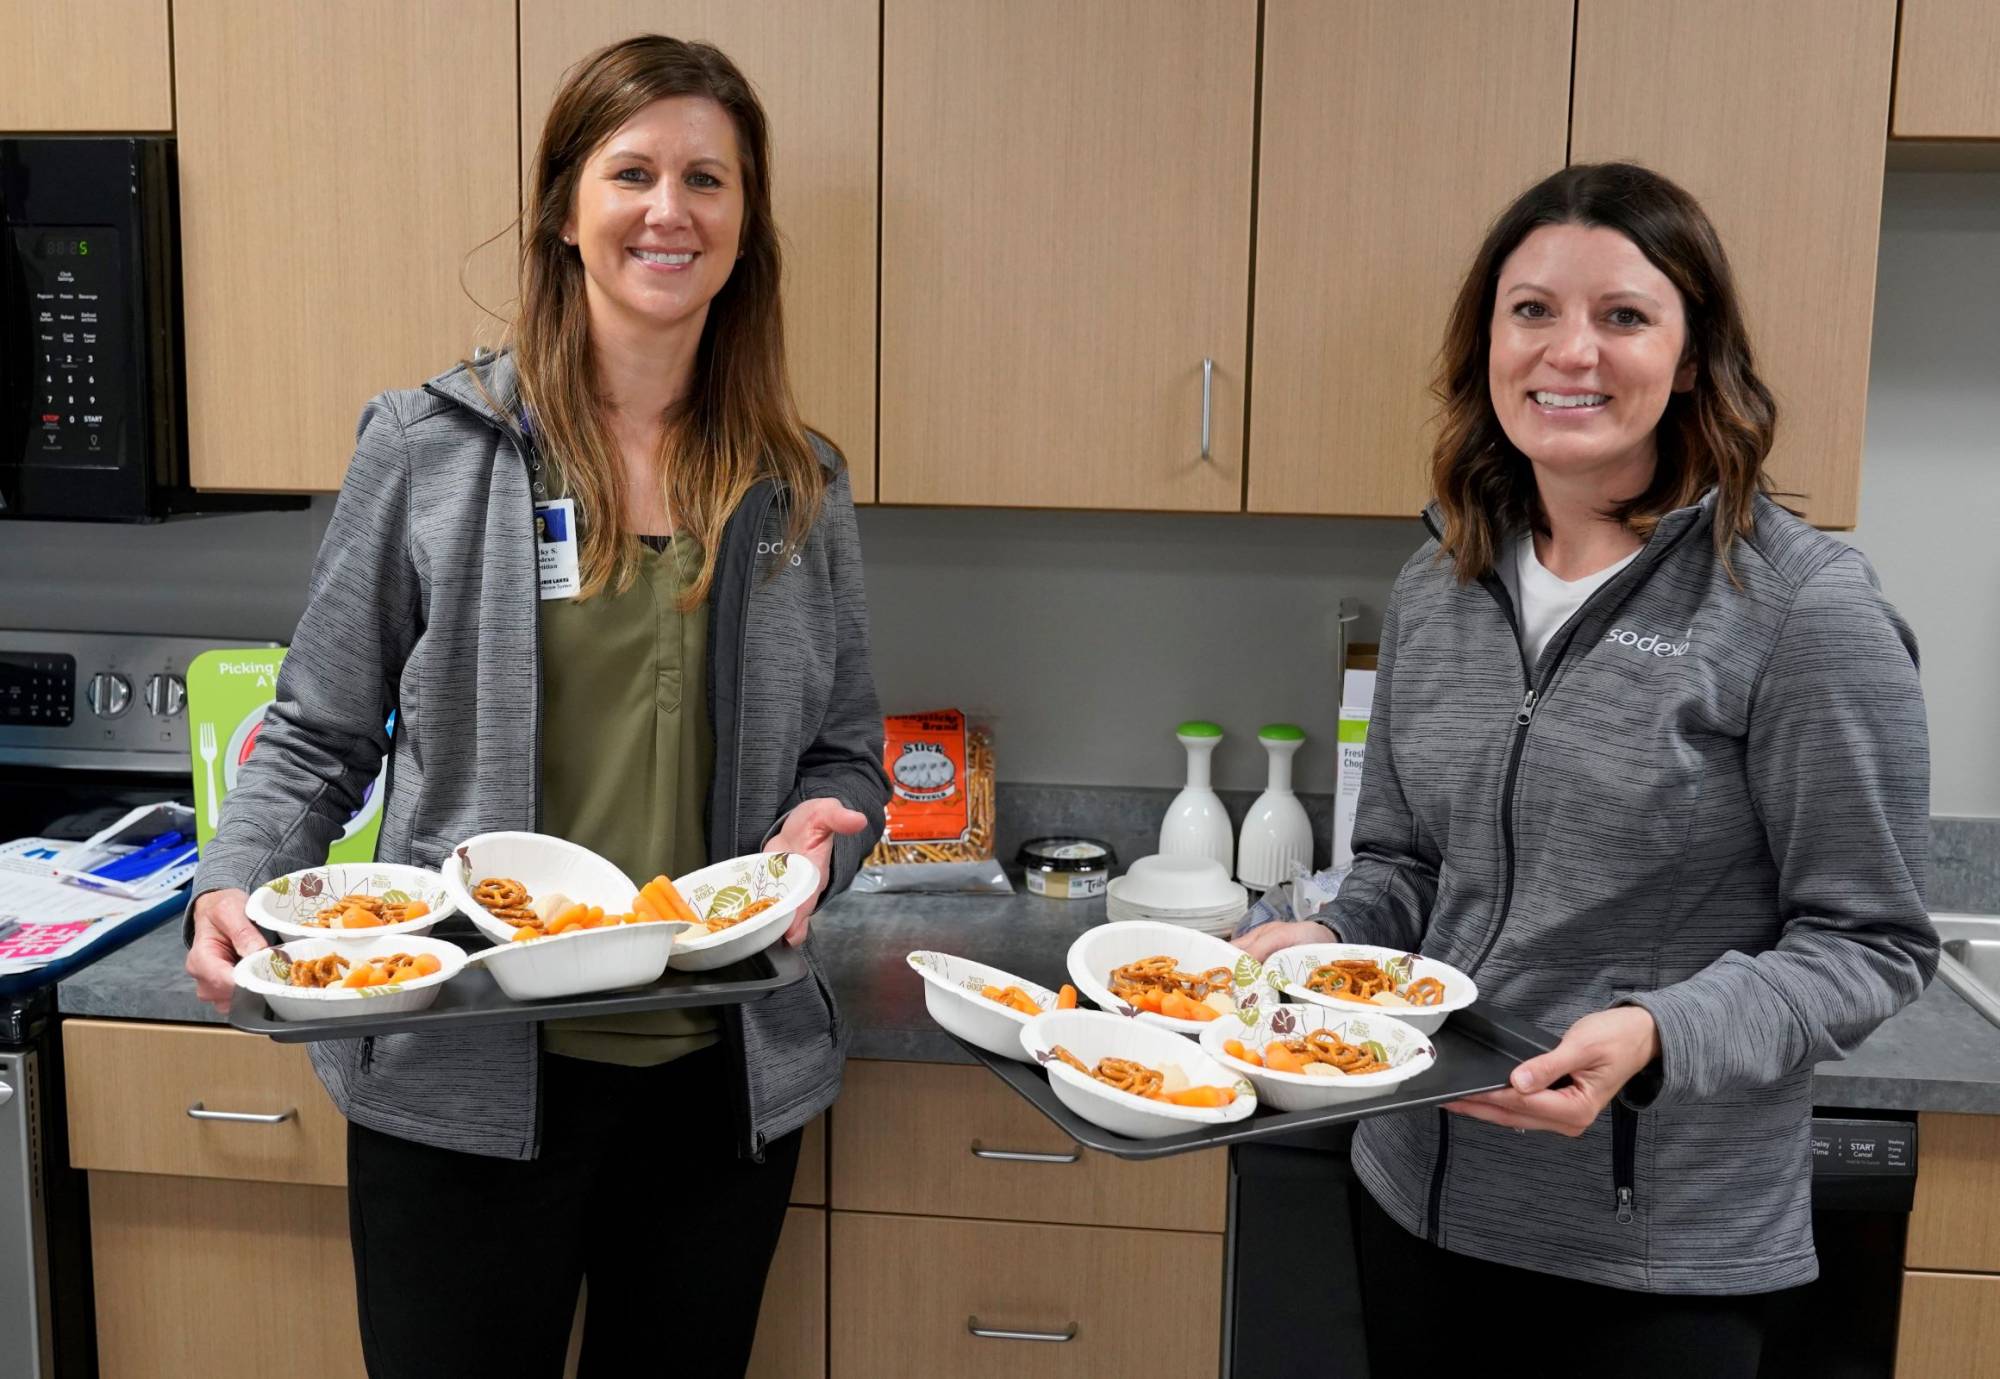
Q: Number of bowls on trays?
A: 10